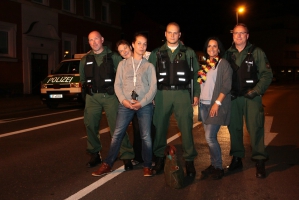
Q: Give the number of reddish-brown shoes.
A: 2